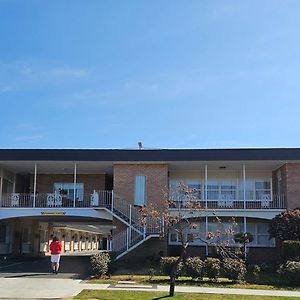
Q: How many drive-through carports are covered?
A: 1